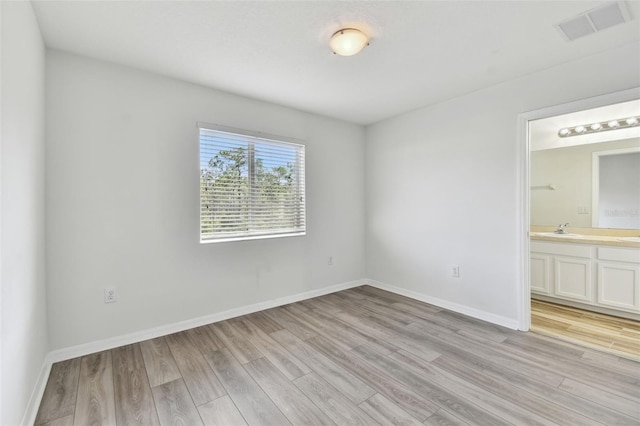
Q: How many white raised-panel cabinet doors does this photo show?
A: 3